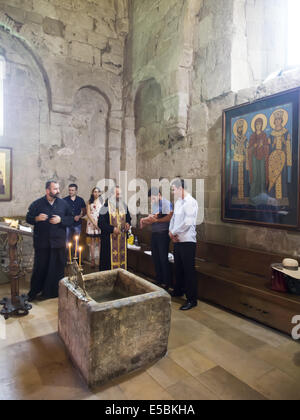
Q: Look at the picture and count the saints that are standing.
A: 3